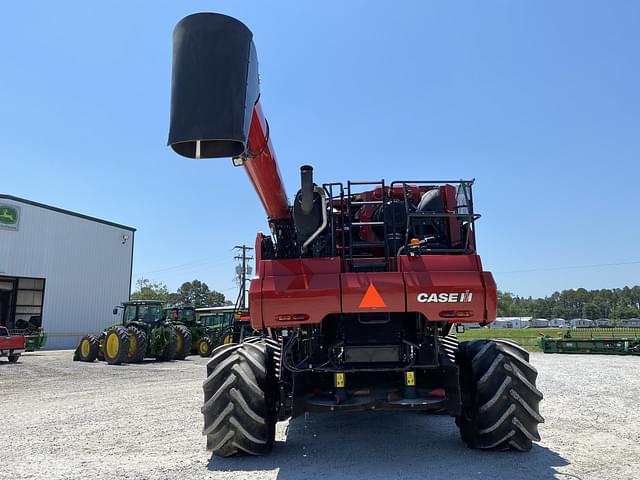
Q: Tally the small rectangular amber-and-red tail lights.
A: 2